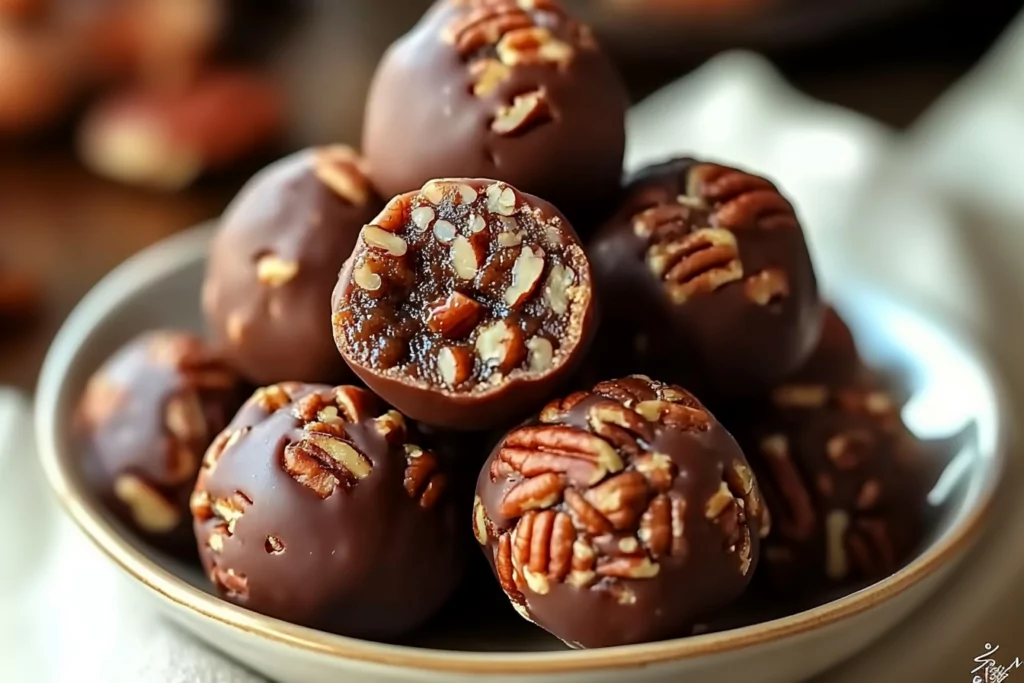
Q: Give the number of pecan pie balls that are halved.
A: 1